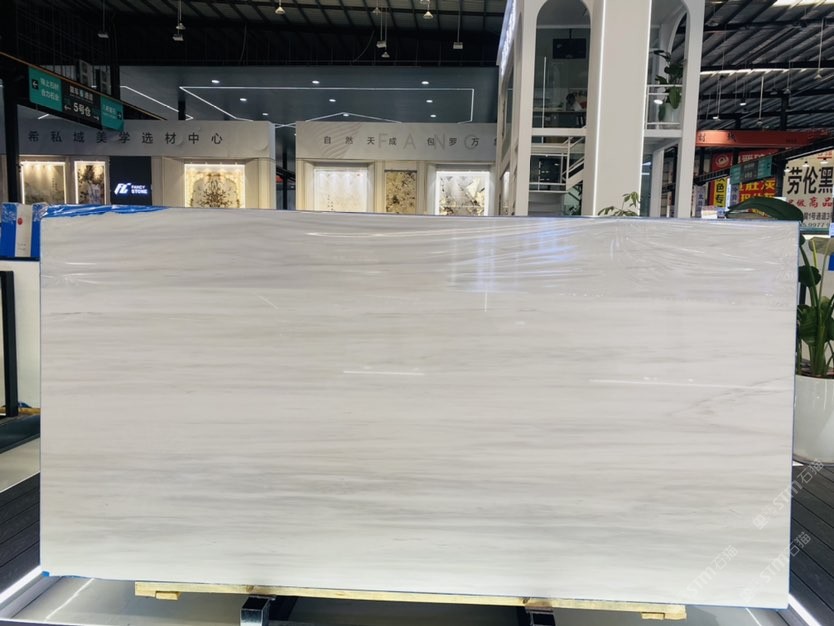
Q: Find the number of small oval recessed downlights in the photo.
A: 9